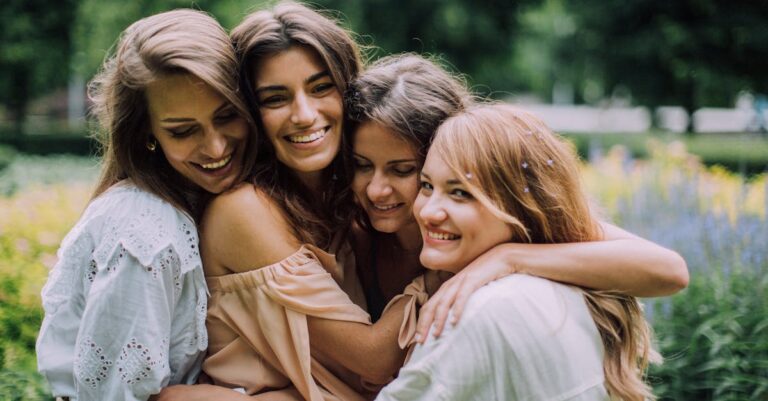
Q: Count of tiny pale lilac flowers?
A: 6